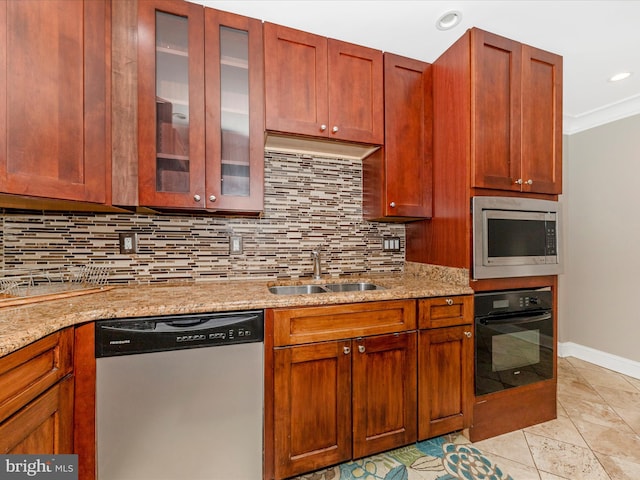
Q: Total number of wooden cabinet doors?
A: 12